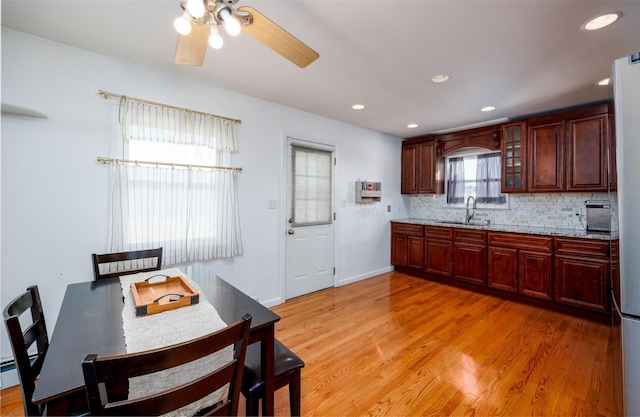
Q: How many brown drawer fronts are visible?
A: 5